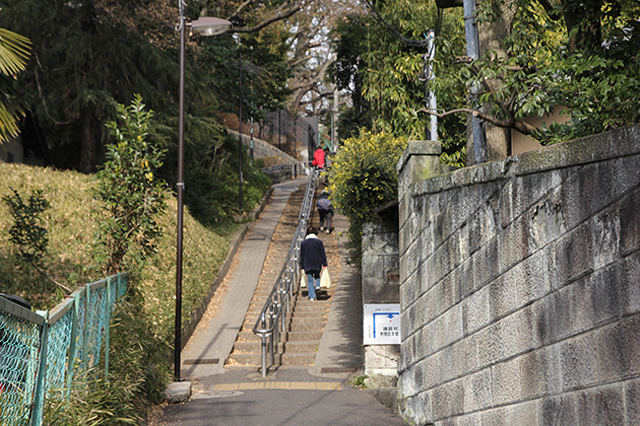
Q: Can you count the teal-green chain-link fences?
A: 1